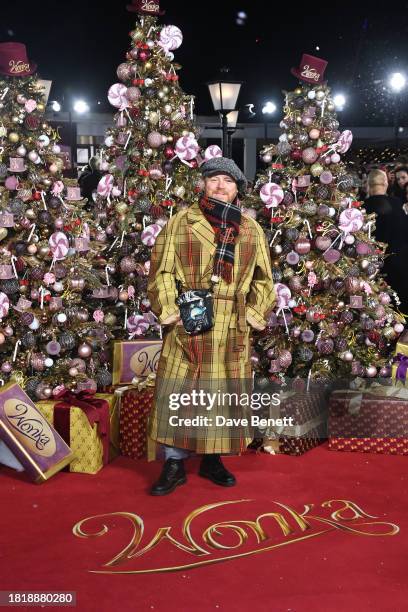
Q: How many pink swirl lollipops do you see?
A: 13